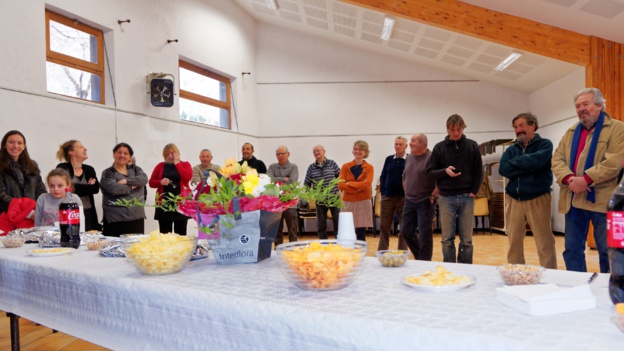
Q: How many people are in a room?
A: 15